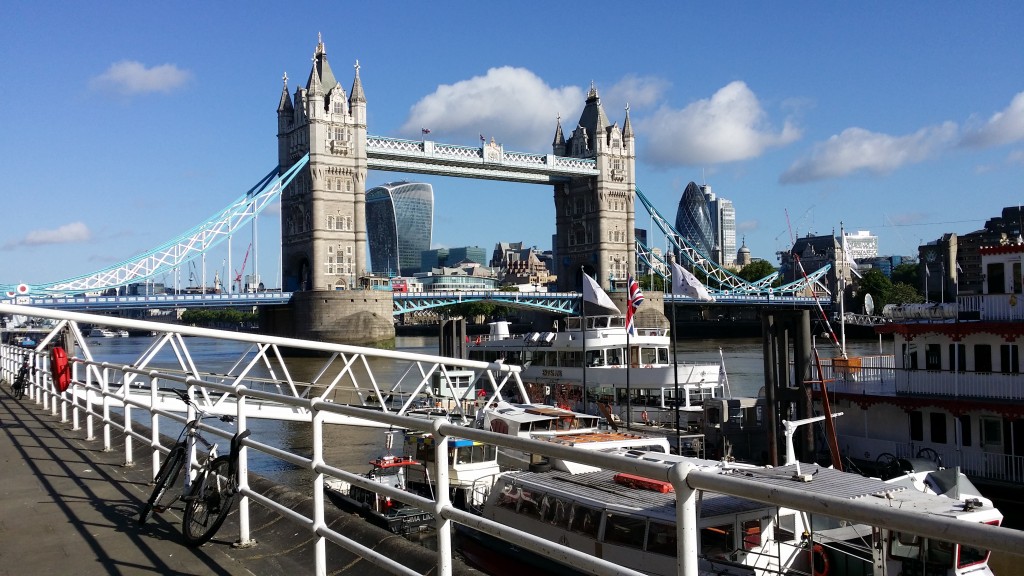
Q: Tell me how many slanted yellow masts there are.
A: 0